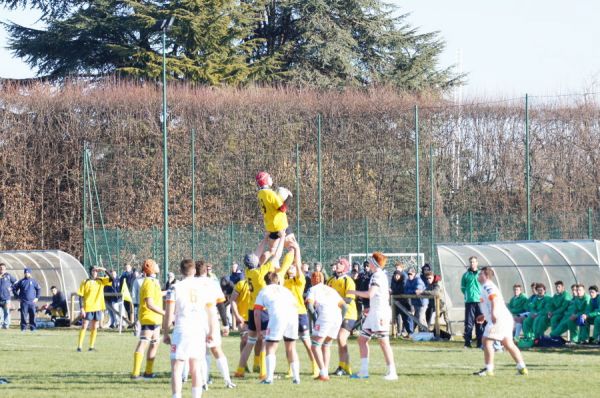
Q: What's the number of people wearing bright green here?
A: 8